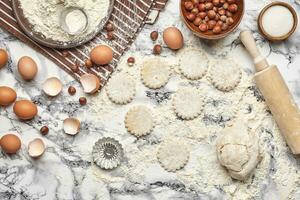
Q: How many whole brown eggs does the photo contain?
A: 7